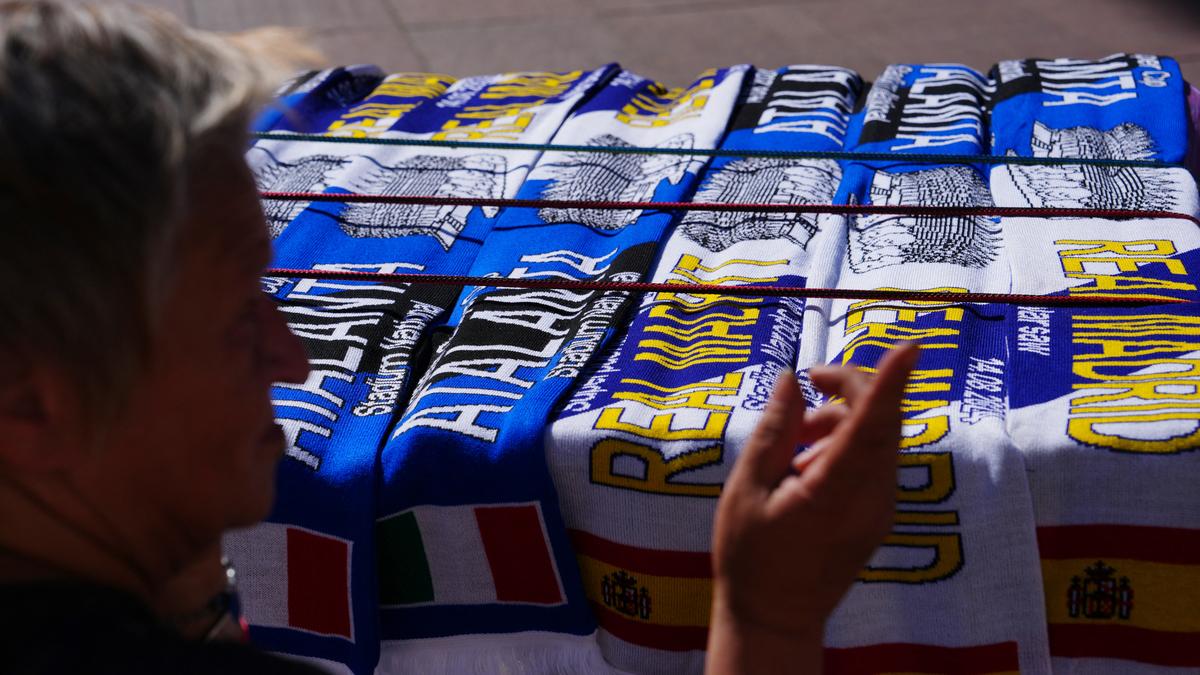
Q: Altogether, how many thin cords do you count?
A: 3